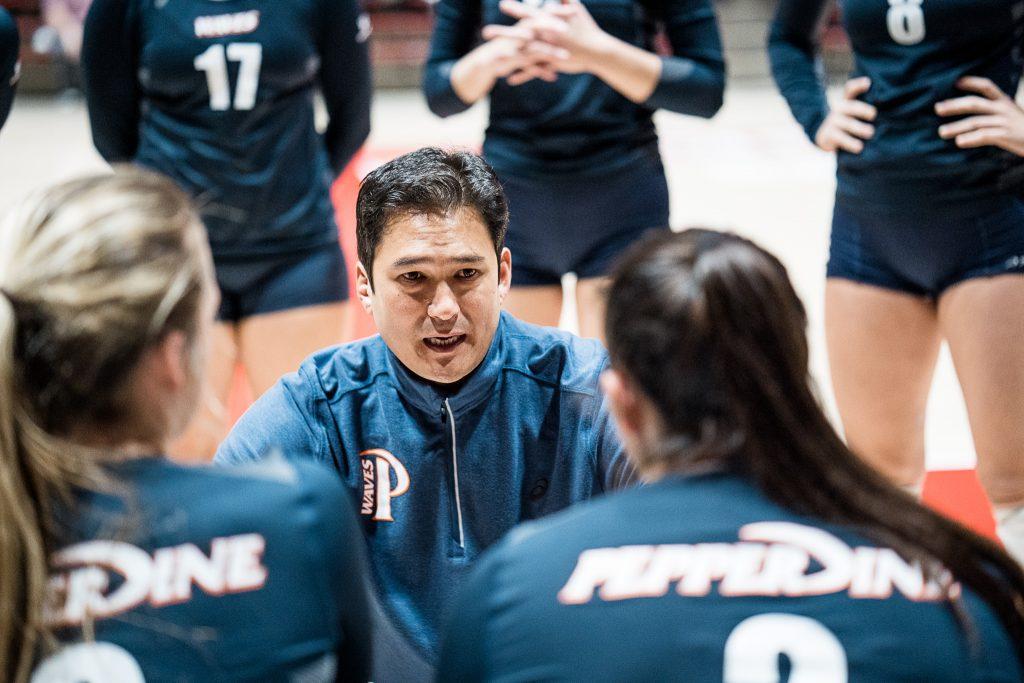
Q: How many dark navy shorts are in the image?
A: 3